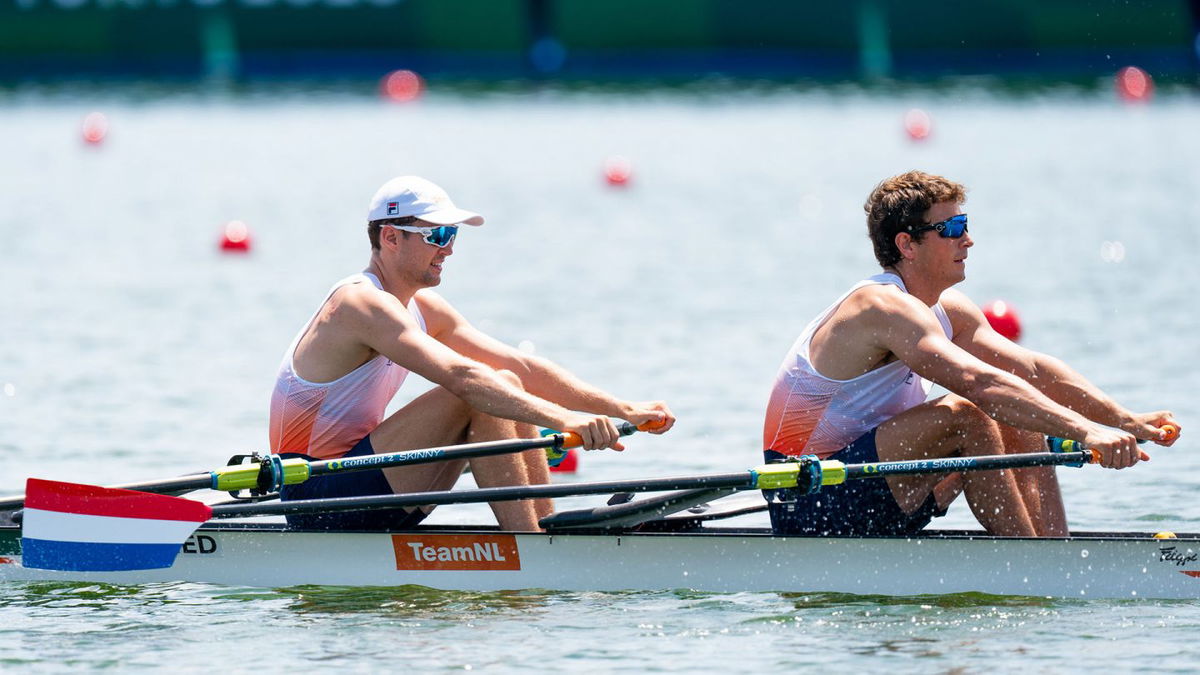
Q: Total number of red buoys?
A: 8